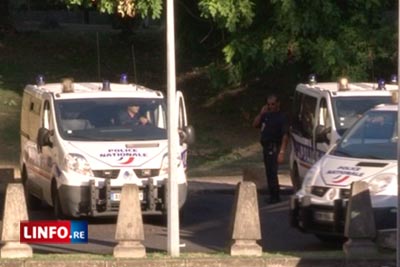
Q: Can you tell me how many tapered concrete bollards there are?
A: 4